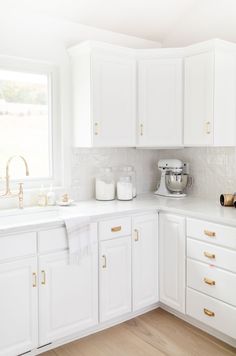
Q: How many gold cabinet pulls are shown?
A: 12